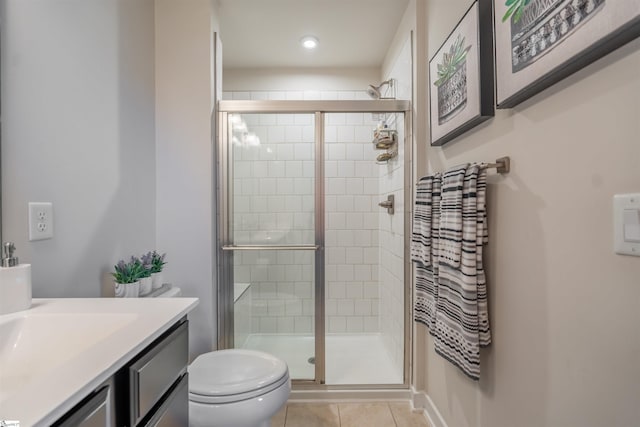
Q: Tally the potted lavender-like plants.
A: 3